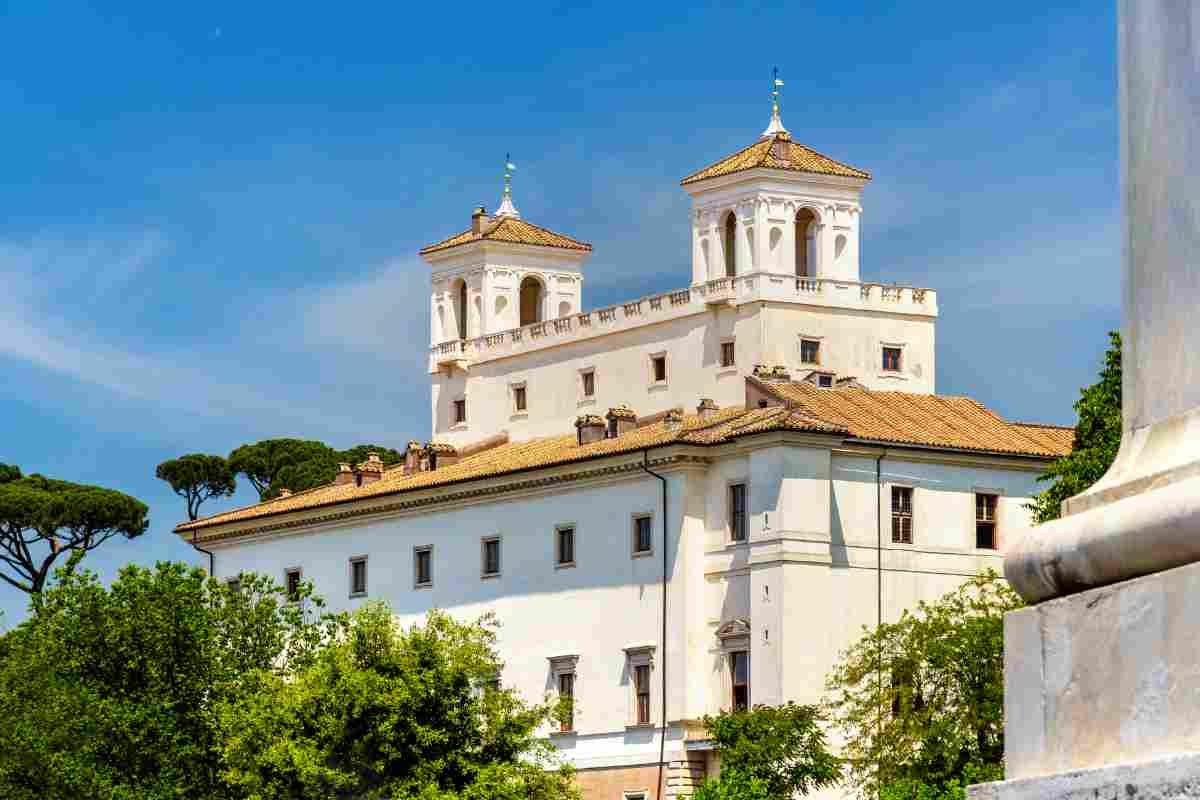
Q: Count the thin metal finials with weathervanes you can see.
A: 2